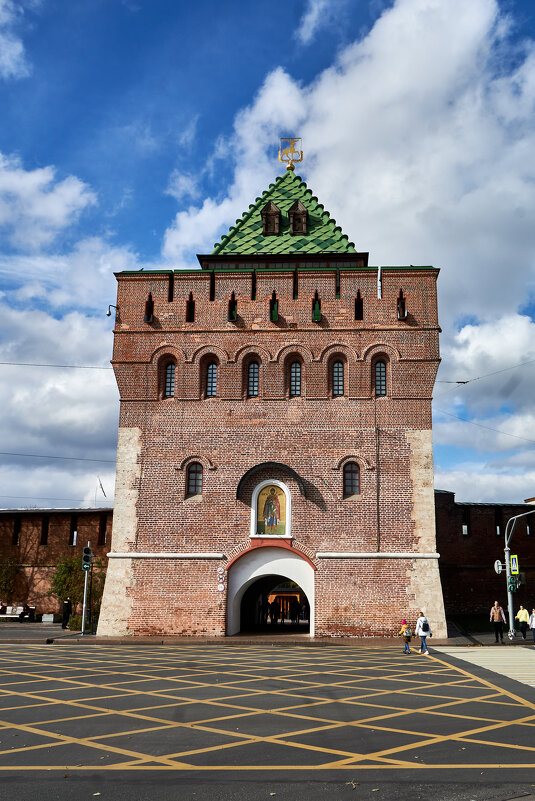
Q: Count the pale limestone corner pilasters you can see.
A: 2